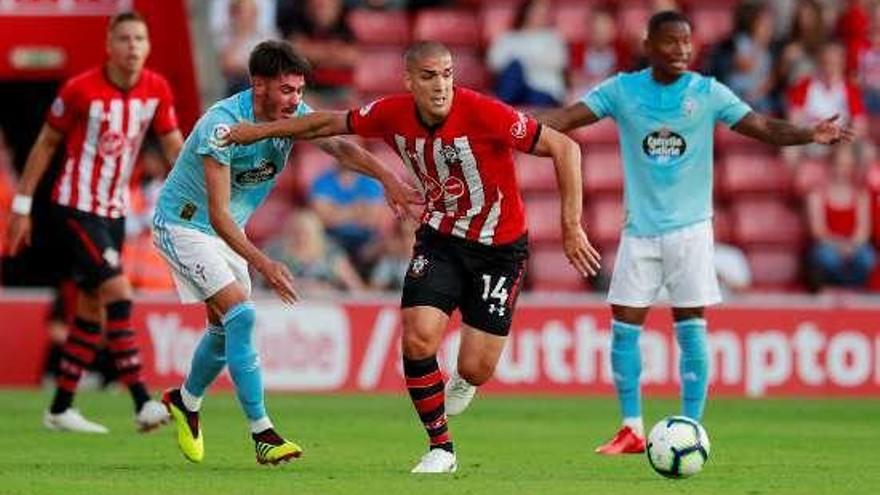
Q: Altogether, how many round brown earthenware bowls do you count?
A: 0